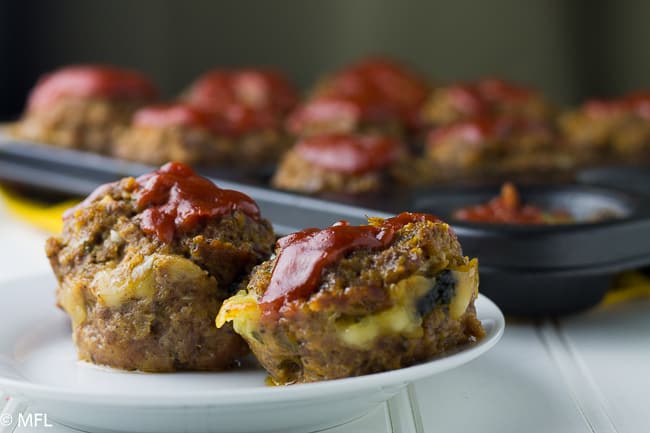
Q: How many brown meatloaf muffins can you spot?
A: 11